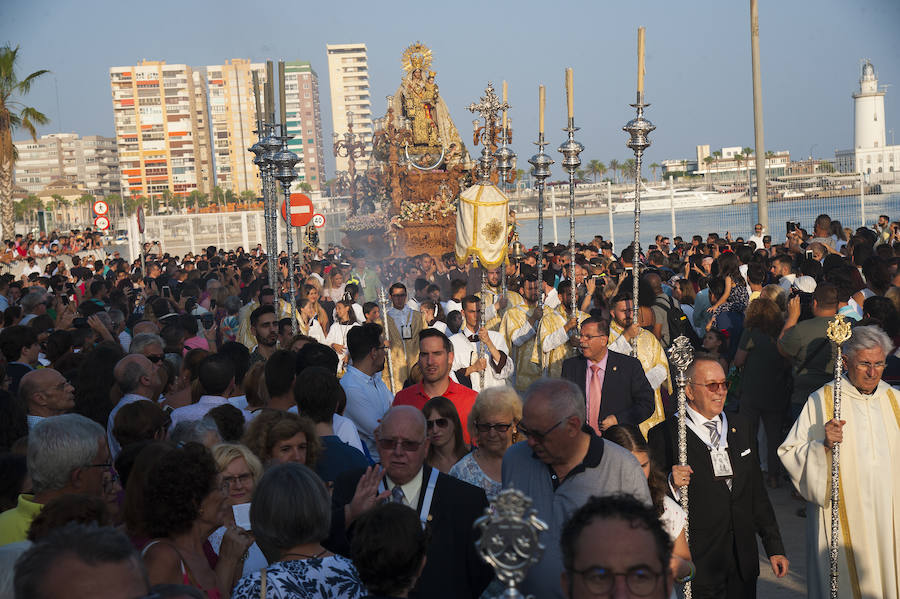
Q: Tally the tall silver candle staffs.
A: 8